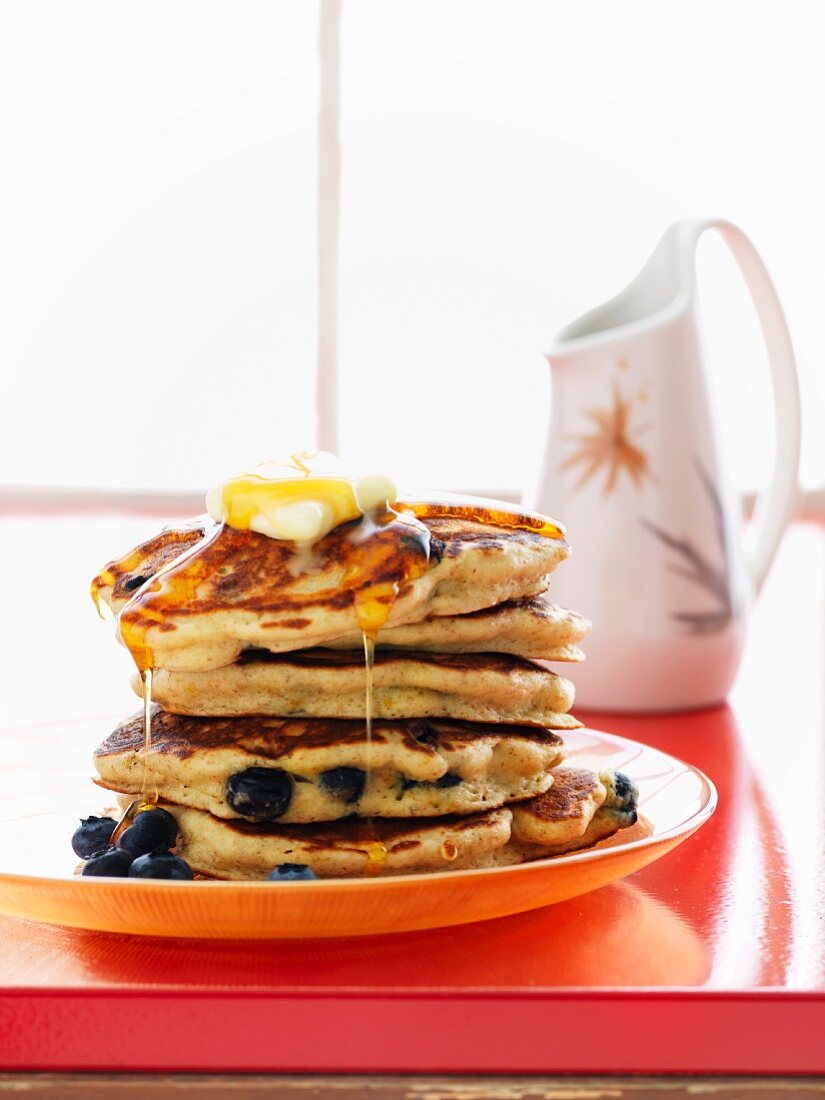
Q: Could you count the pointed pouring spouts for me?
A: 1